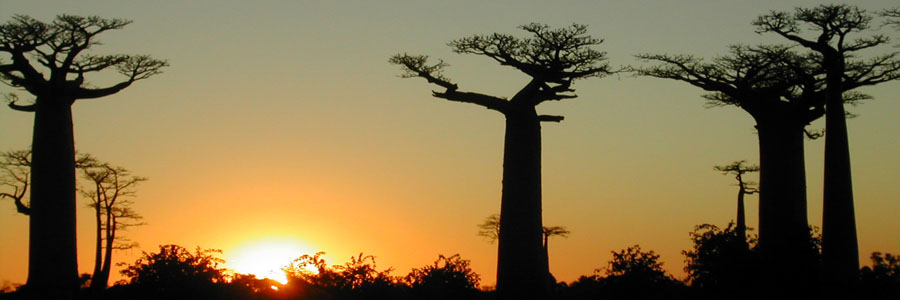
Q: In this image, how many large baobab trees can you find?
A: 4